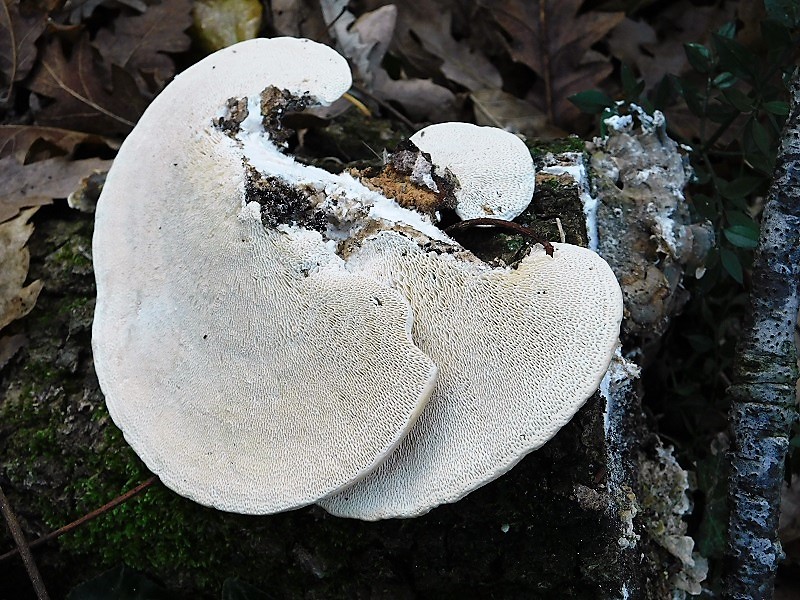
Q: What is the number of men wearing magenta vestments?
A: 0